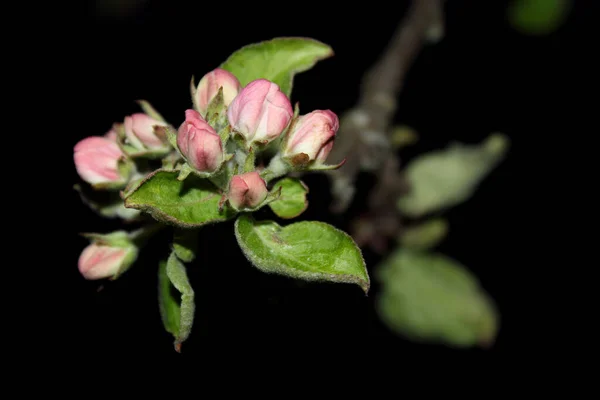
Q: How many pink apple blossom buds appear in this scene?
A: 8